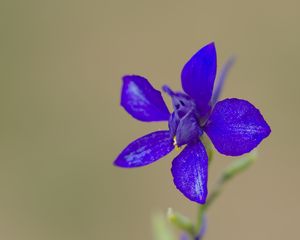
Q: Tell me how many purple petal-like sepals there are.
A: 5